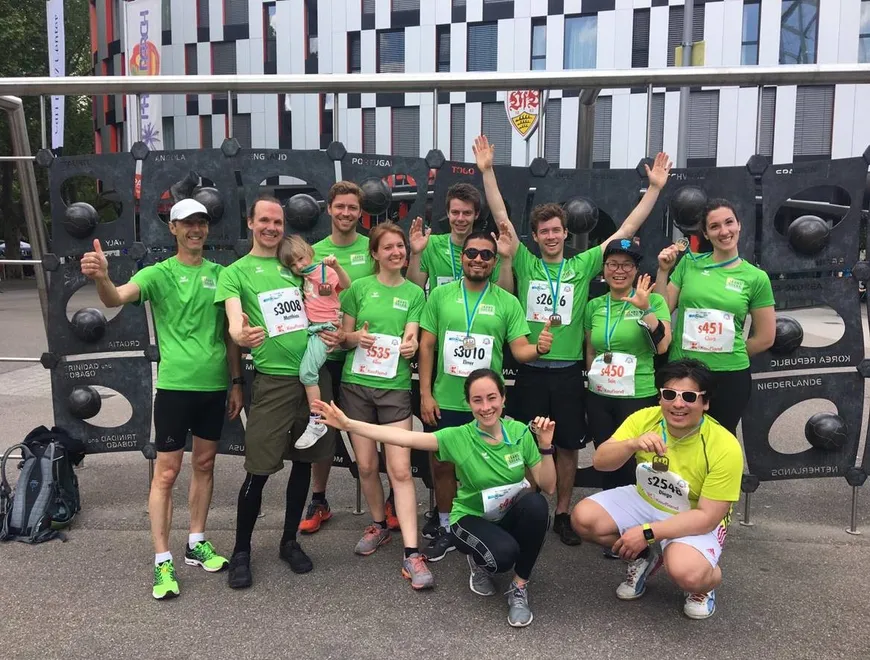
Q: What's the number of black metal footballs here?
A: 11